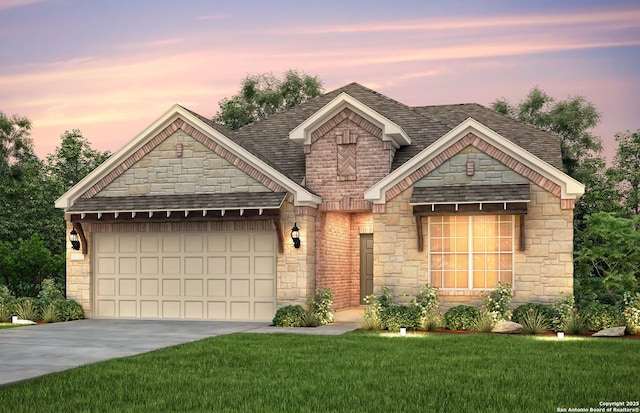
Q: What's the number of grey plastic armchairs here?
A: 0